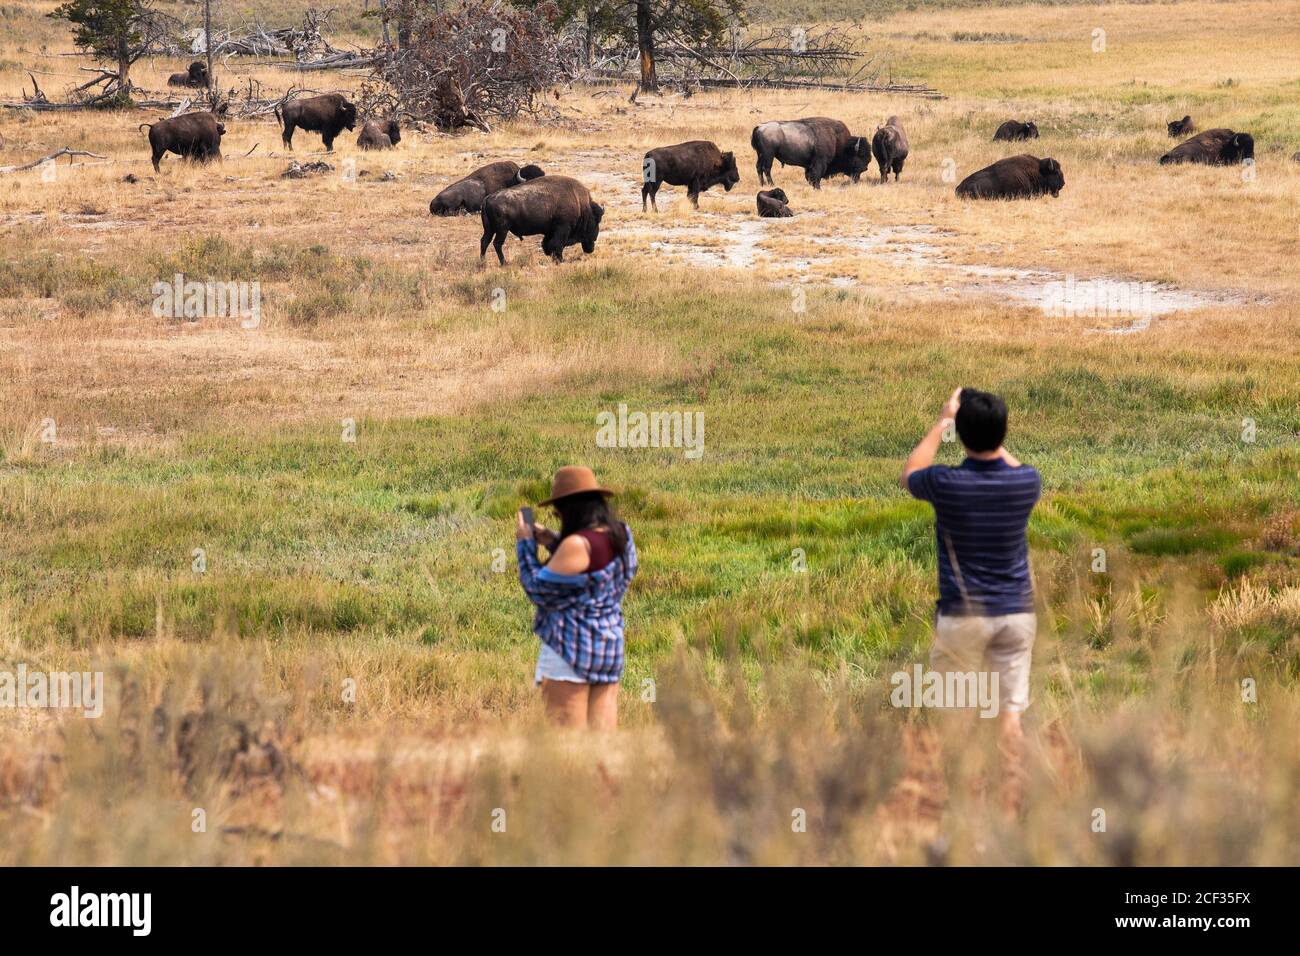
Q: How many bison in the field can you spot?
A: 14